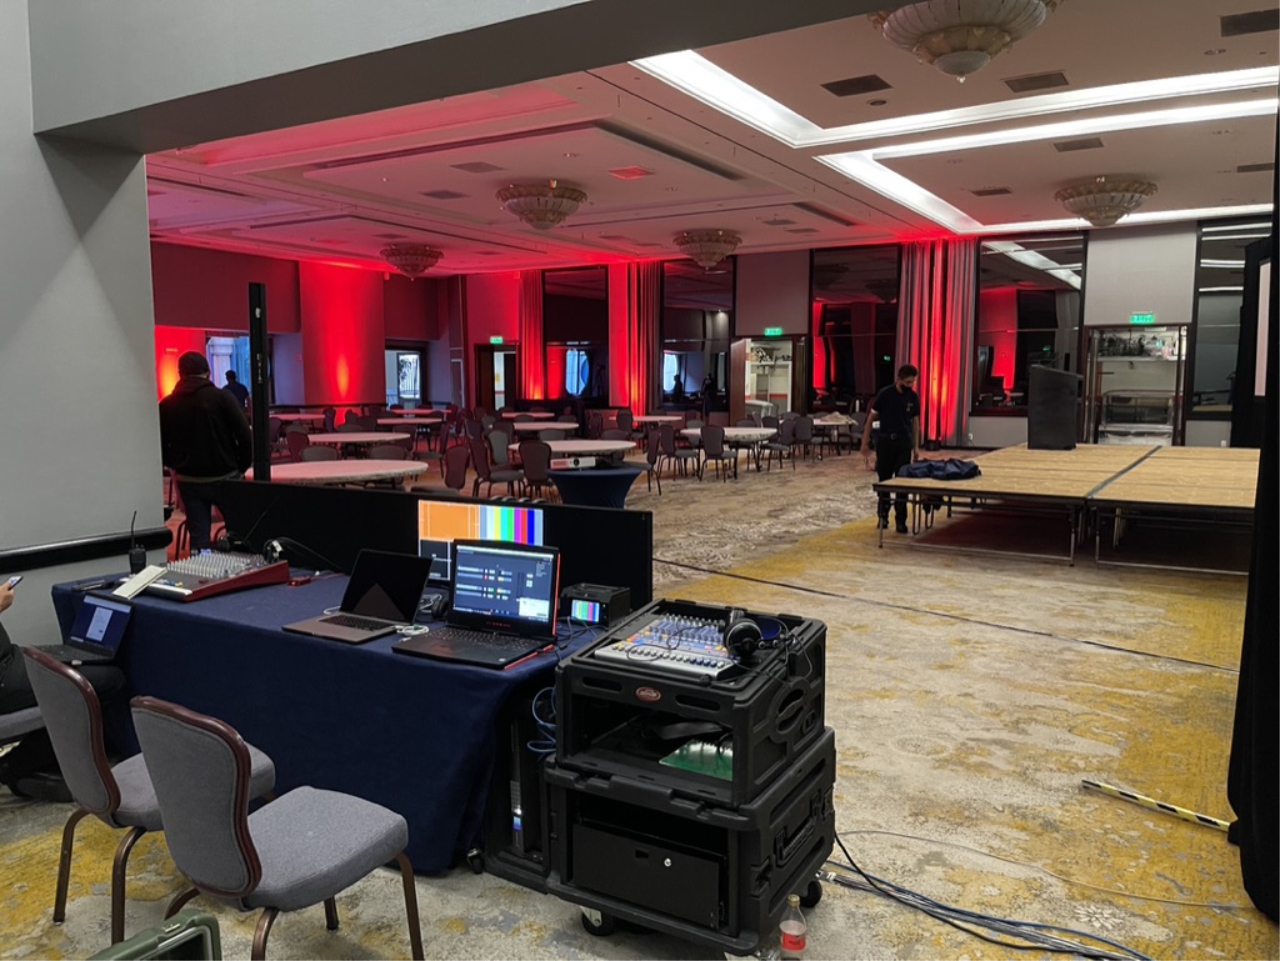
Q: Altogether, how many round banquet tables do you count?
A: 11